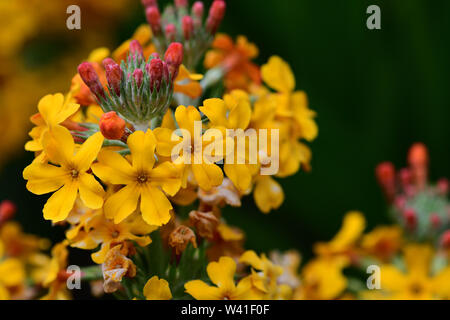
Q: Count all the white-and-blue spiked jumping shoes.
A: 0